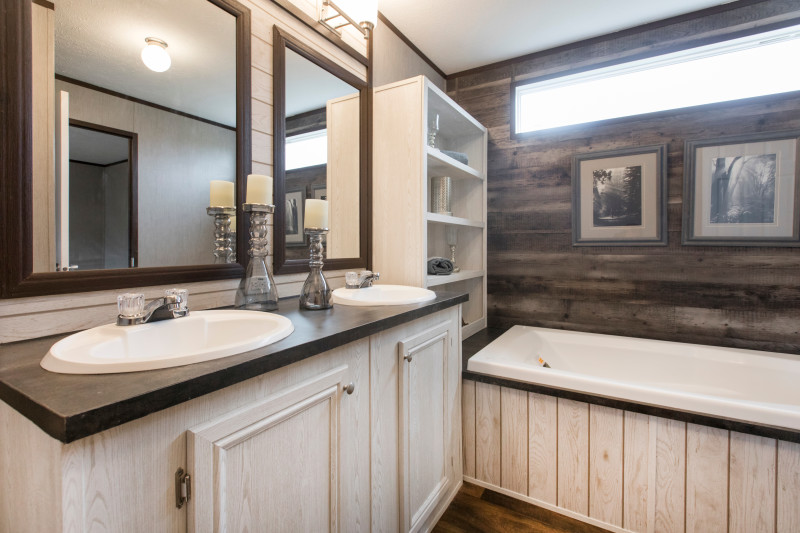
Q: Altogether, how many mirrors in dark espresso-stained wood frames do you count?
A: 2